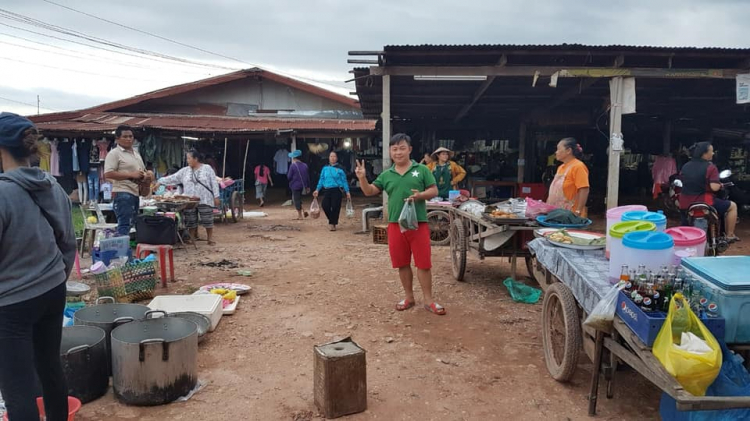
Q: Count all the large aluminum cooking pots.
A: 3